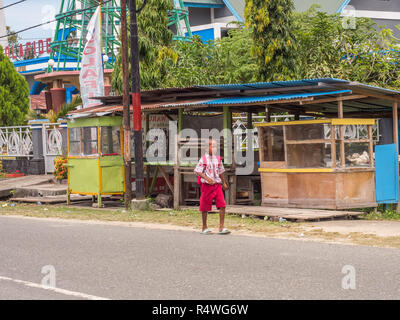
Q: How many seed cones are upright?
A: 0